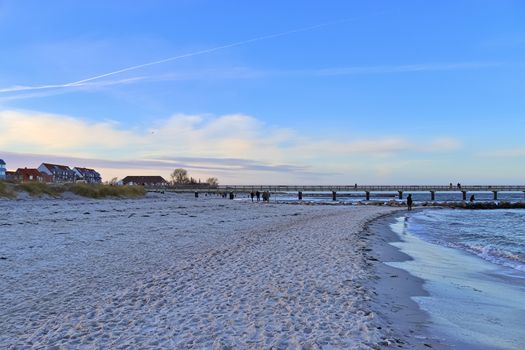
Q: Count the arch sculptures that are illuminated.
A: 0